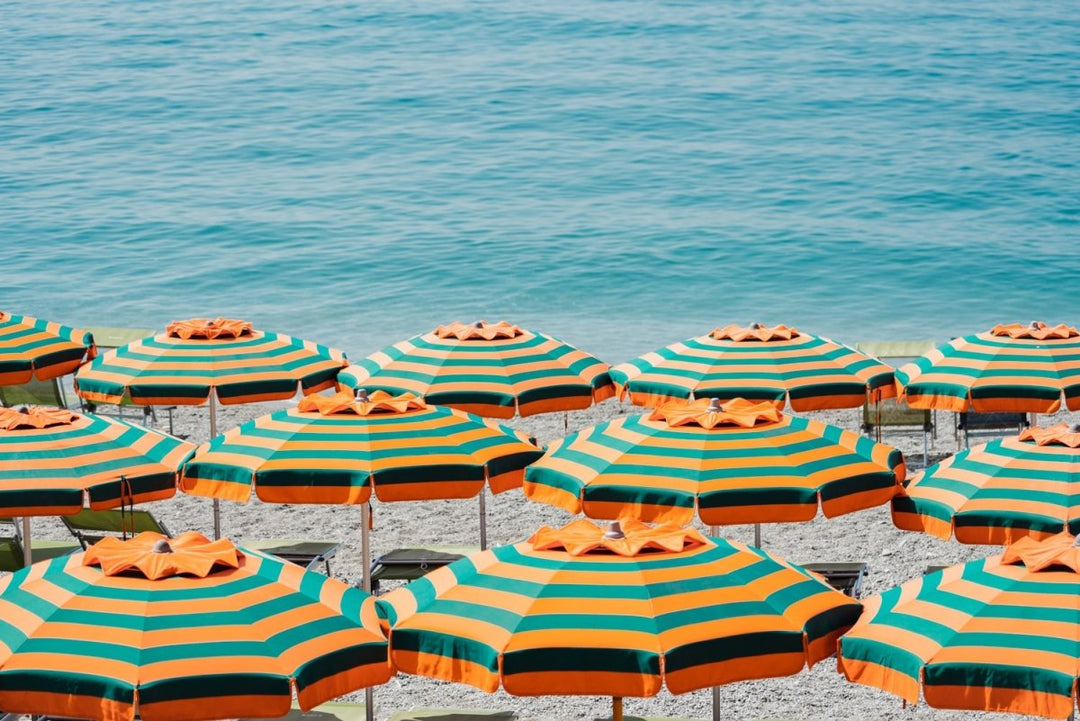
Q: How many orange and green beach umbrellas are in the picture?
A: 12